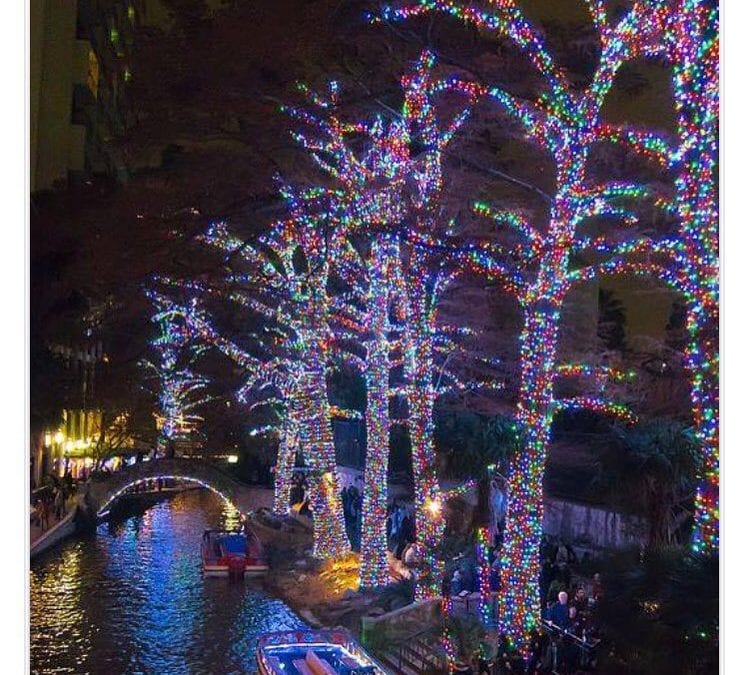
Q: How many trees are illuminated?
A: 7